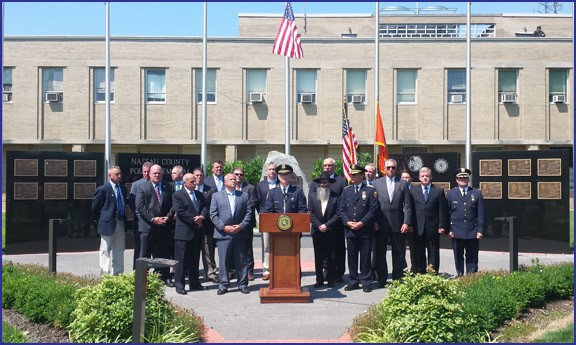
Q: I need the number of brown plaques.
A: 12